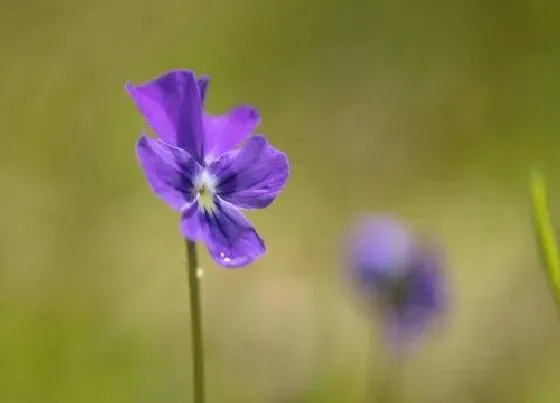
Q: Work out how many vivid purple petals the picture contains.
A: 5